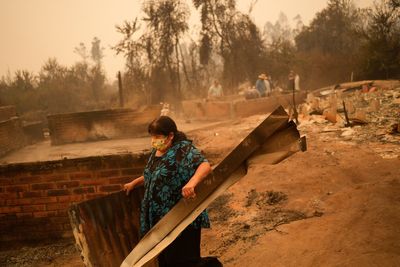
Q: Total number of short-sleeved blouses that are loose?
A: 1